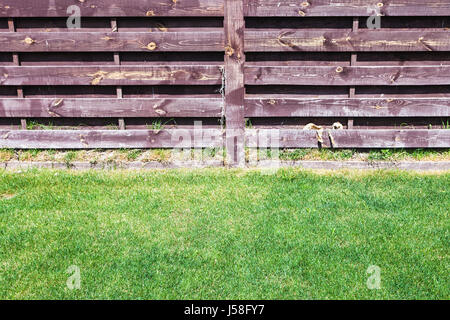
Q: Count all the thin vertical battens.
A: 3